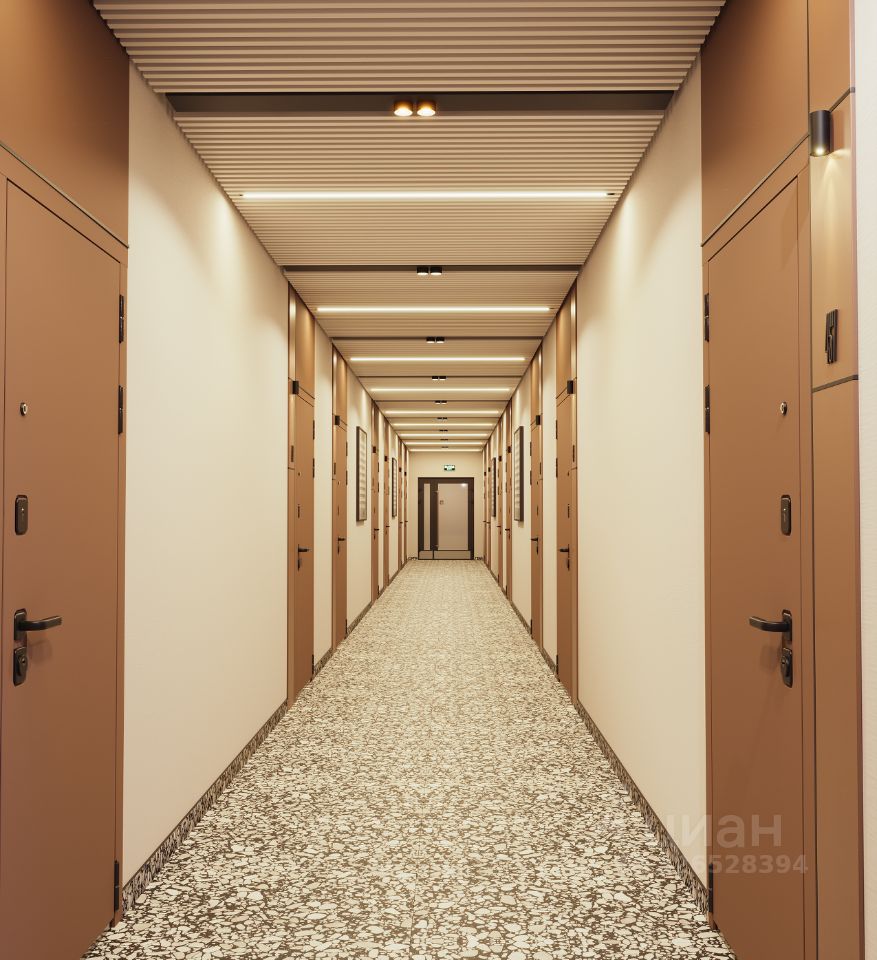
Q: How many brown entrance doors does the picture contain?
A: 14